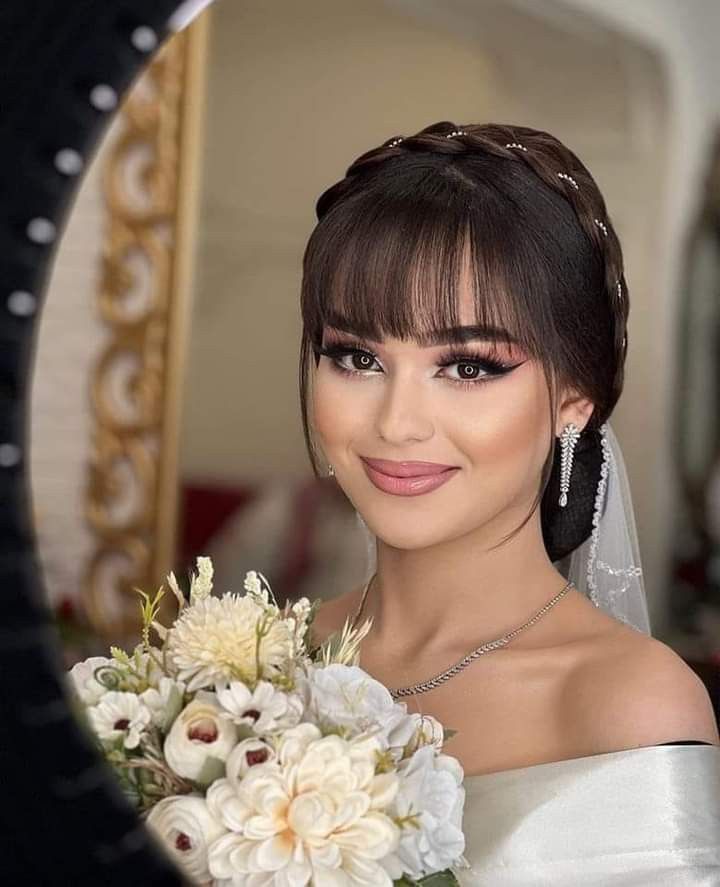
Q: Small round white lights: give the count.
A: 6